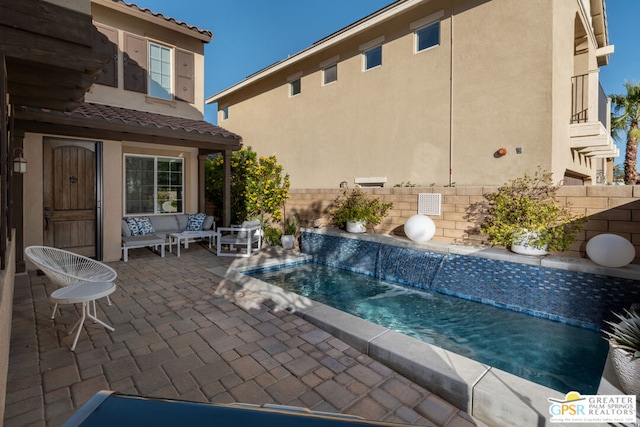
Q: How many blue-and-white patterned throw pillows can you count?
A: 3